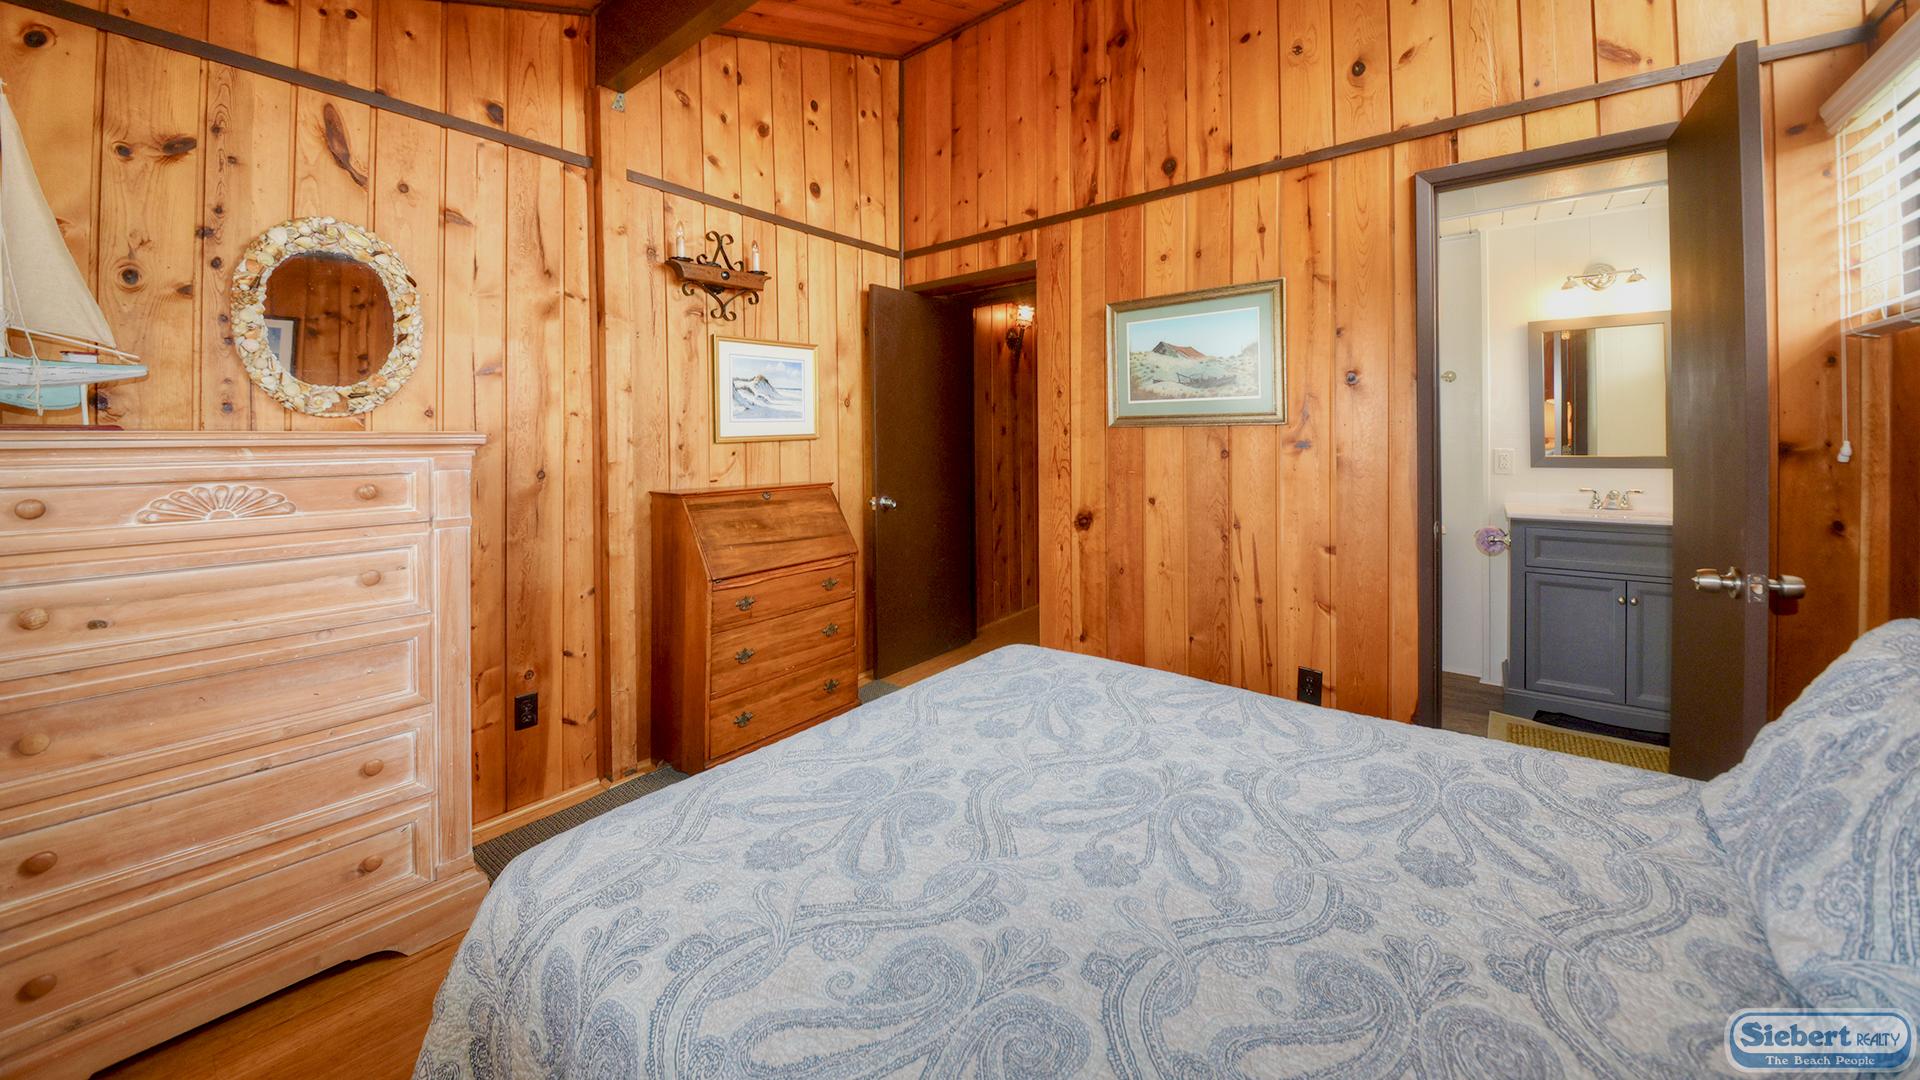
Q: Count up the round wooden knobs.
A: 9